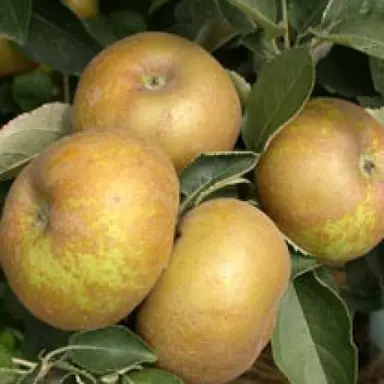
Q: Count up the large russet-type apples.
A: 4